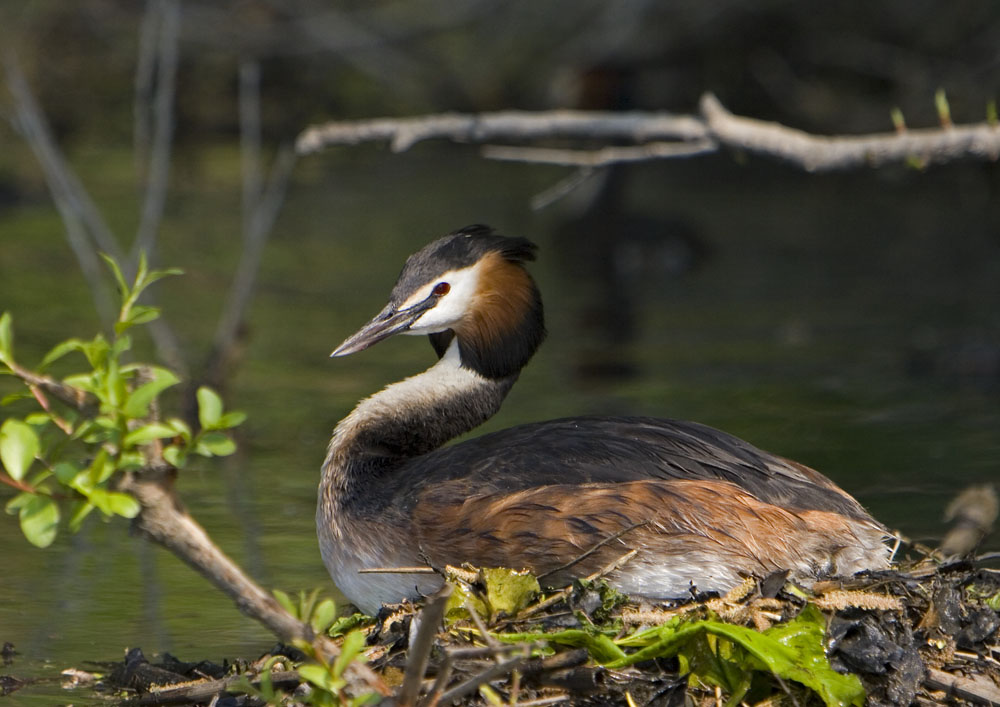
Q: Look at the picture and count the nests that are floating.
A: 1